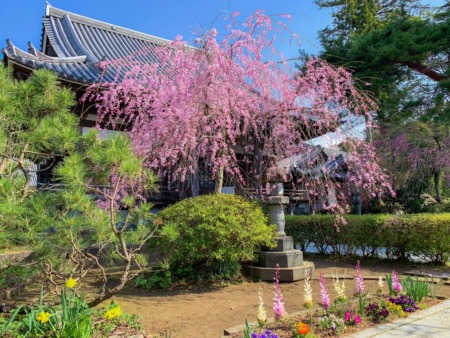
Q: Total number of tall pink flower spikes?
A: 4